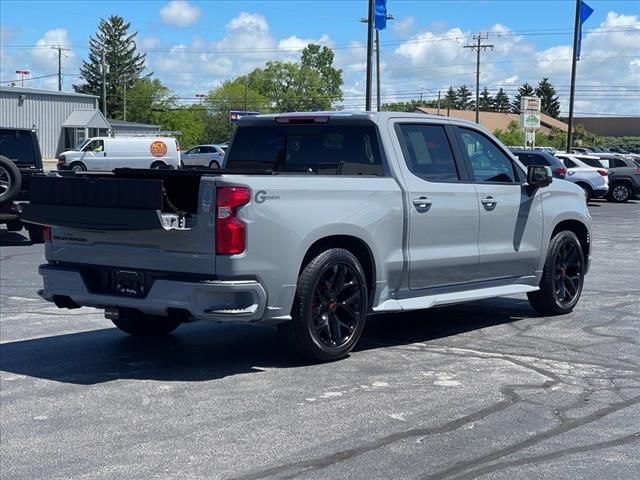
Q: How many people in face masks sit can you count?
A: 0